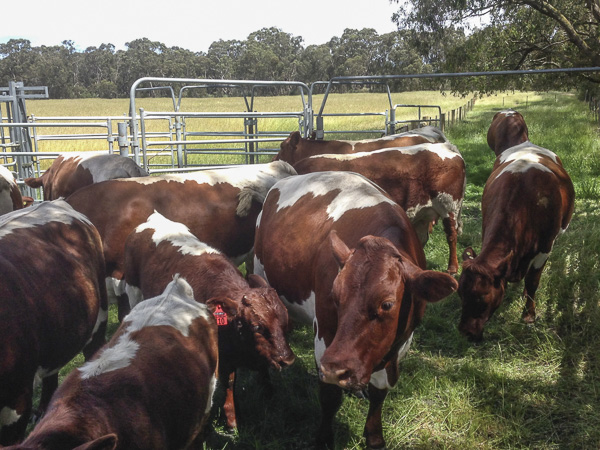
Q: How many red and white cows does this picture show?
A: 11